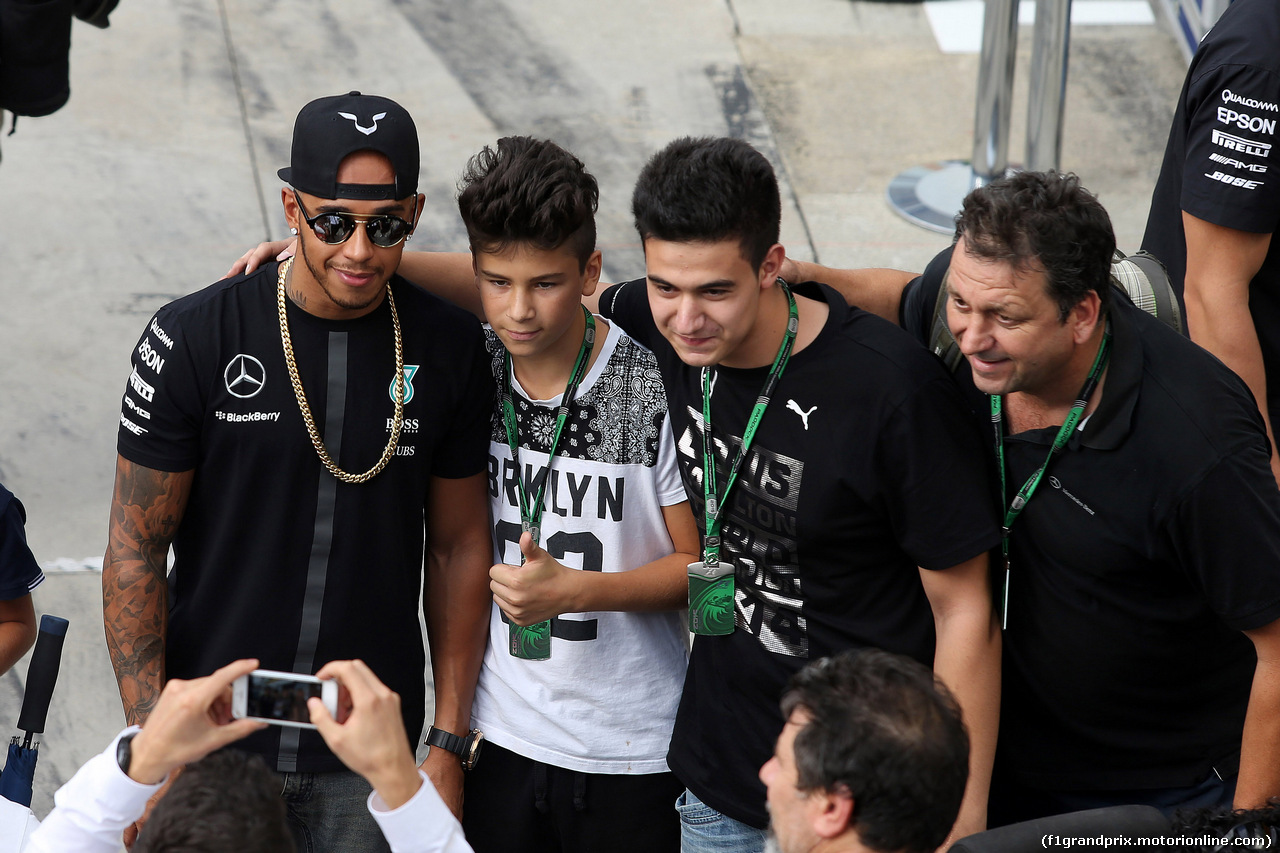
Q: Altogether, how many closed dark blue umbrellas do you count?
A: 1